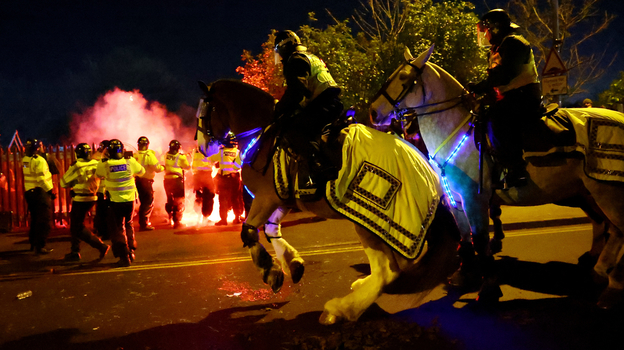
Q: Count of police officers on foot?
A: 8